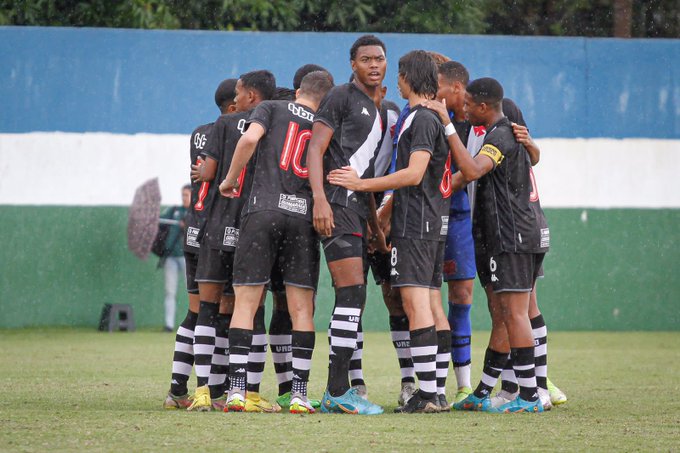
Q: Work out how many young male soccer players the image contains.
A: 11